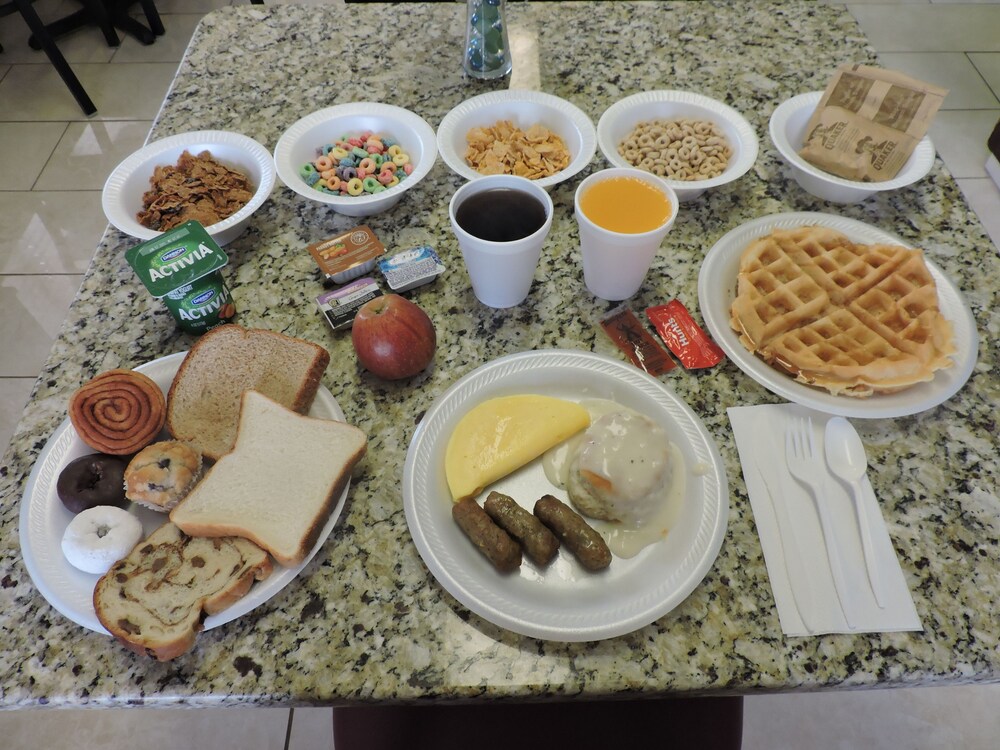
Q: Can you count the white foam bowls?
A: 5